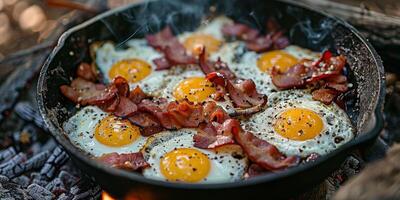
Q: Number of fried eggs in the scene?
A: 7